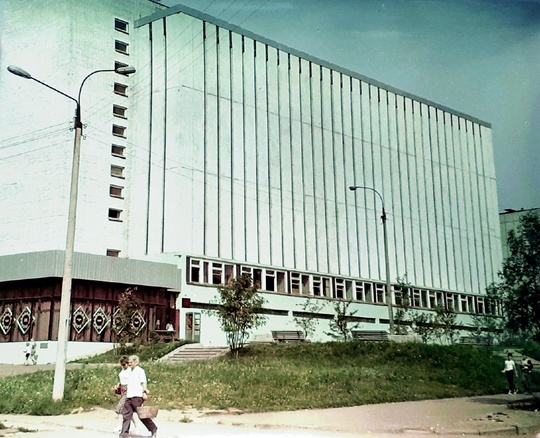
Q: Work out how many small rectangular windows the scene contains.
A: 11